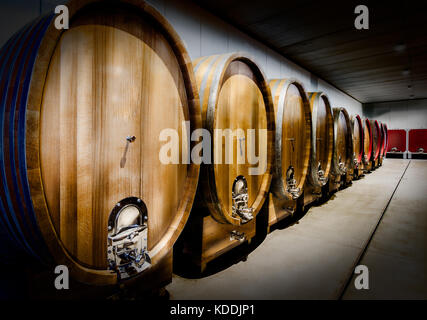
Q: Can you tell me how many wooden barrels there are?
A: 10